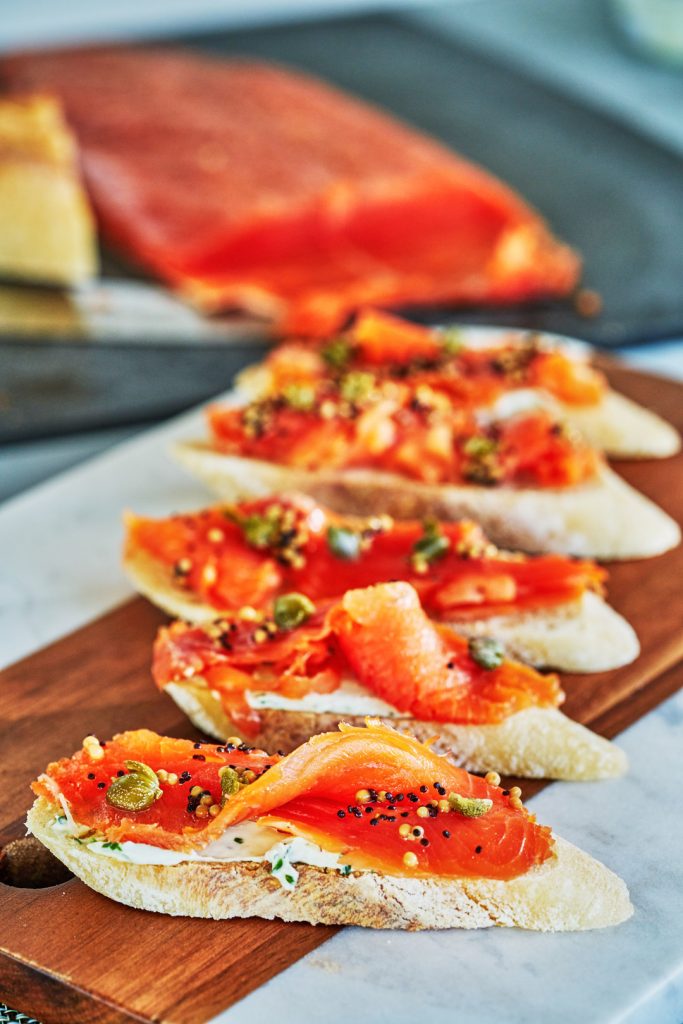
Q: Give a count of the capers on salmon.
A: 13